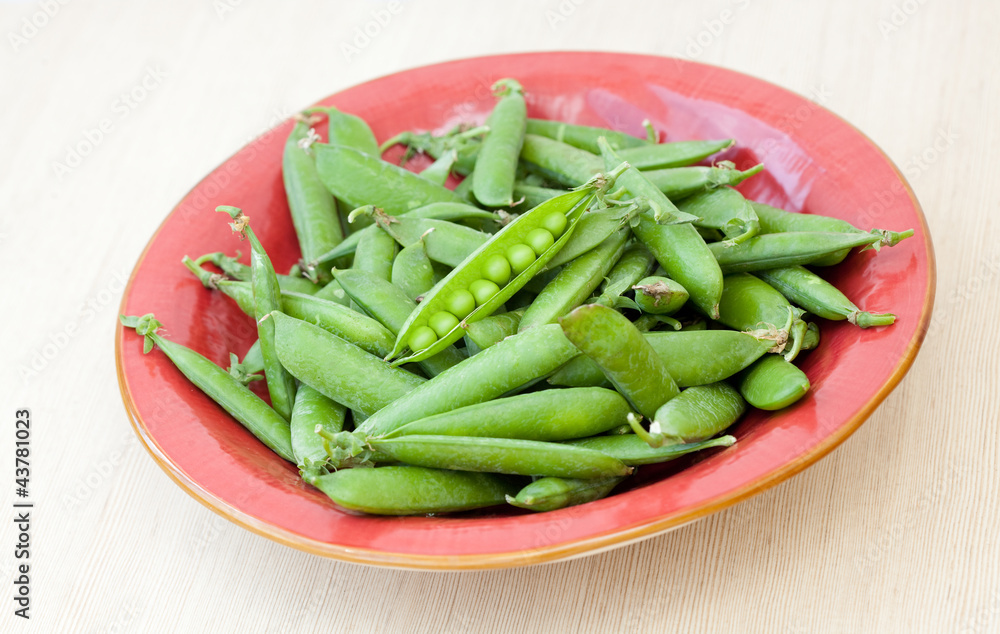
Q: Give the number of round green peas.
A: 8